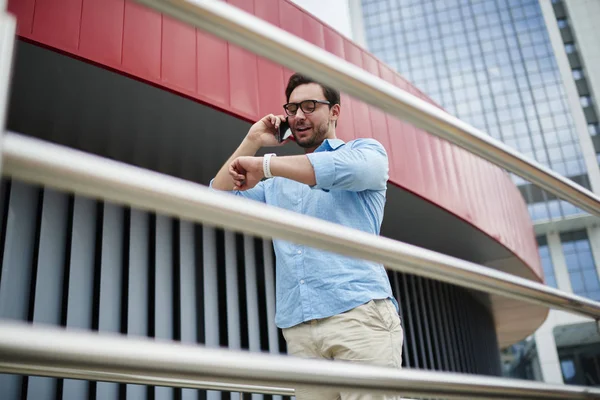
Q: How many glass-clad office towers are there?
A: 1